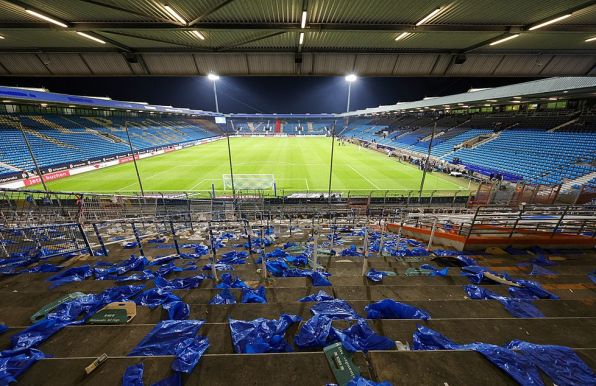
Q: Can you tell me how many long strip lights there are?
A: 12